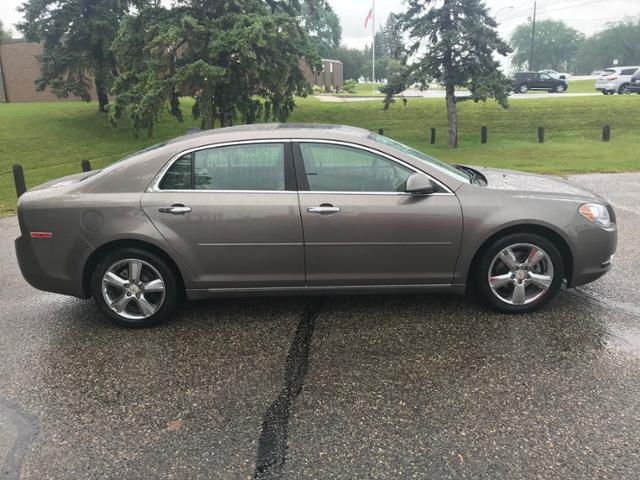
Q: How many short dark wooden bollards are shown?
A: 7